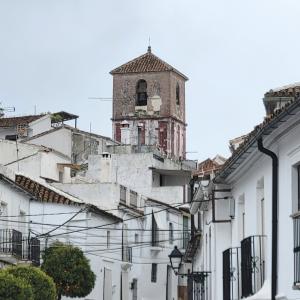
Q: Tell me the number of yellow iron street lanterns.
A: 0